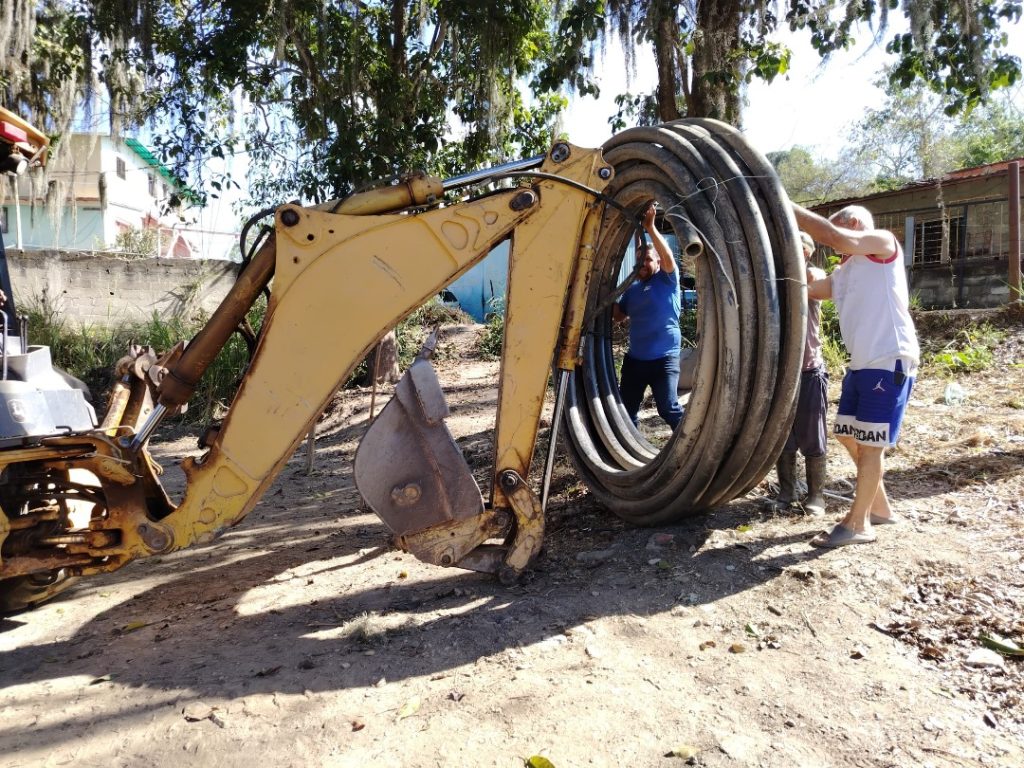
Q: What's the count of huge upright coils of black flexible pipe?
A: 1